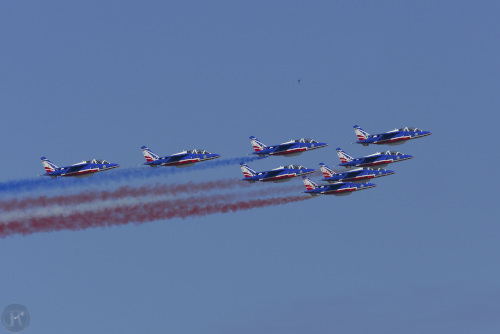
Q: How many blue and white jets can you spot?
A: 8